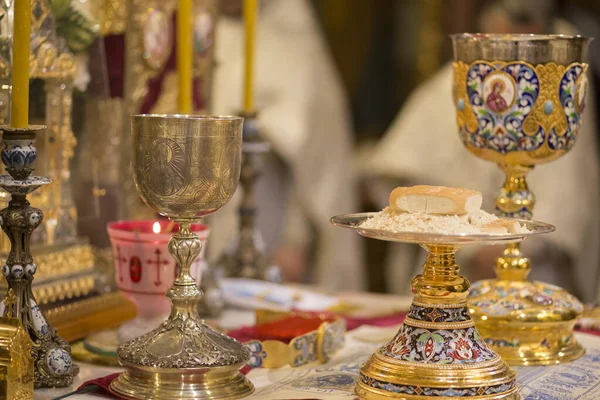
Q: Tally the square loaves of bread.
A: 1